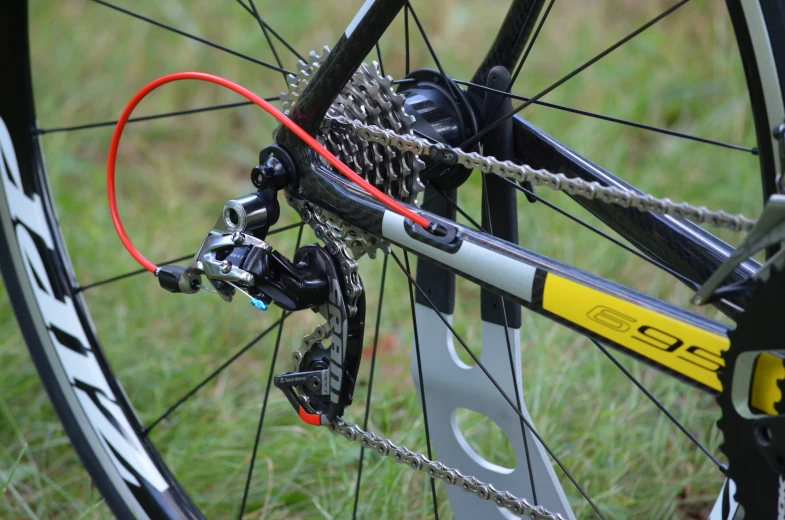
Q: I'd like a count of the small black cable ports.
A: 1